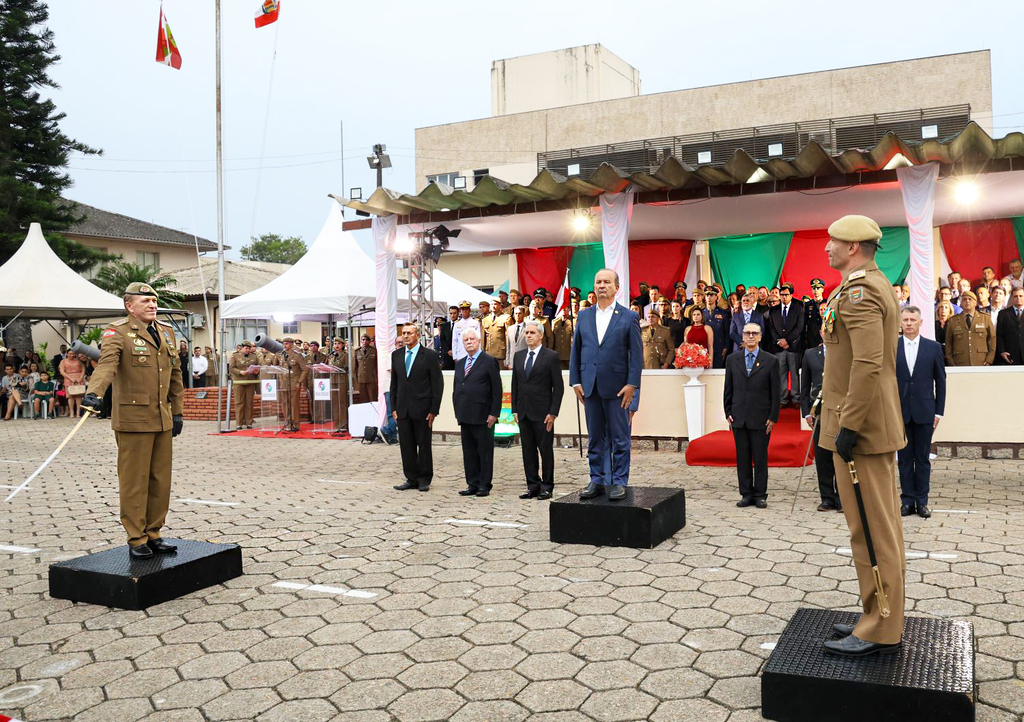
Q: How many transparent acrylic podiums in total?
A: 2